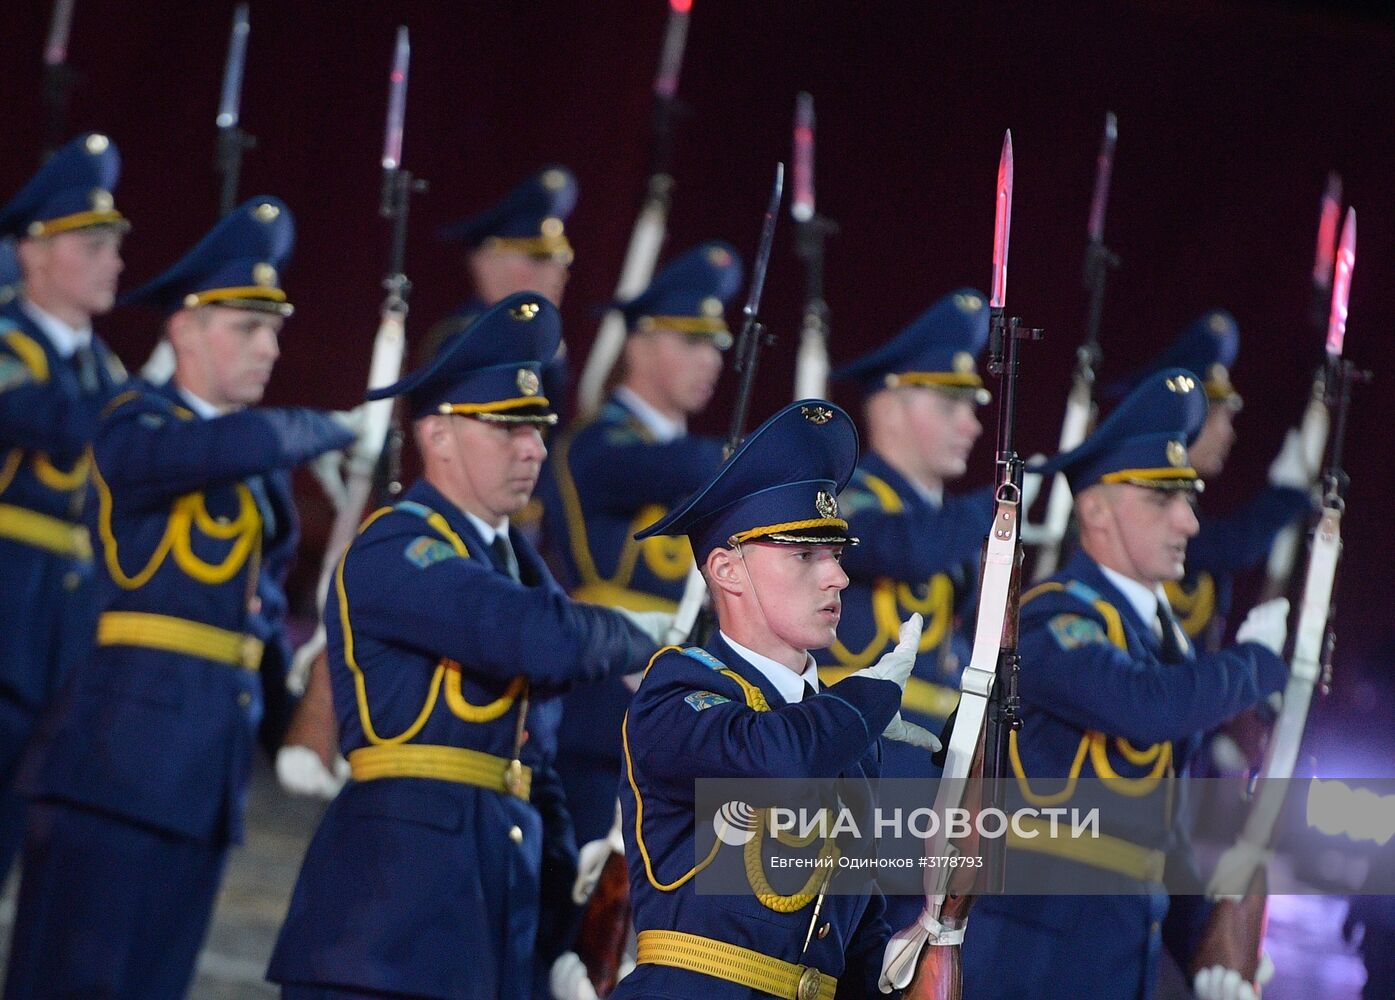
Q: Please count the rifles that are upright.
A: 10